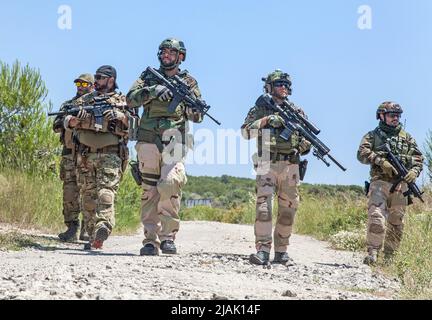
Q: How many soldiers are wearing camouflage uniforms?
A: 5